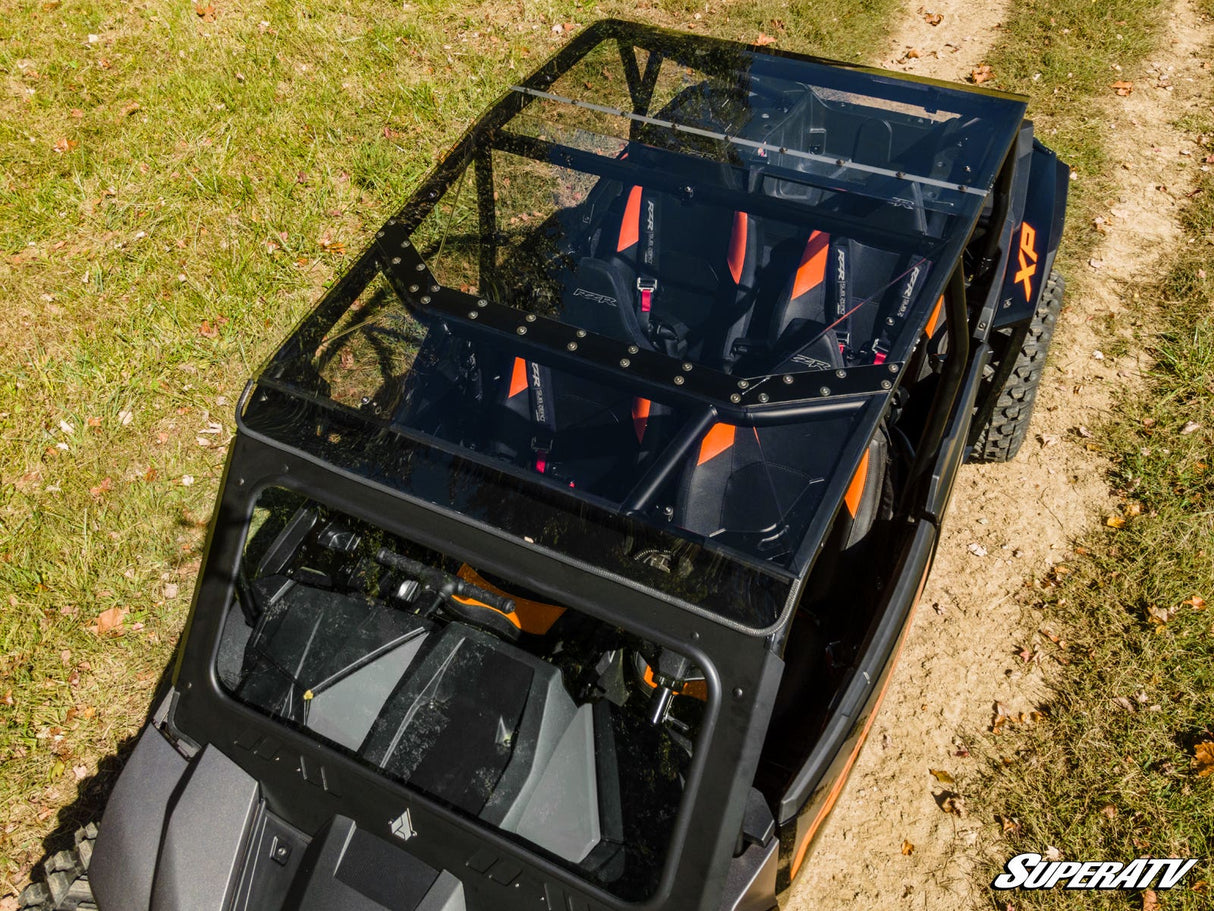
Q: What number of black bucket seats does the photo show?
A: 4